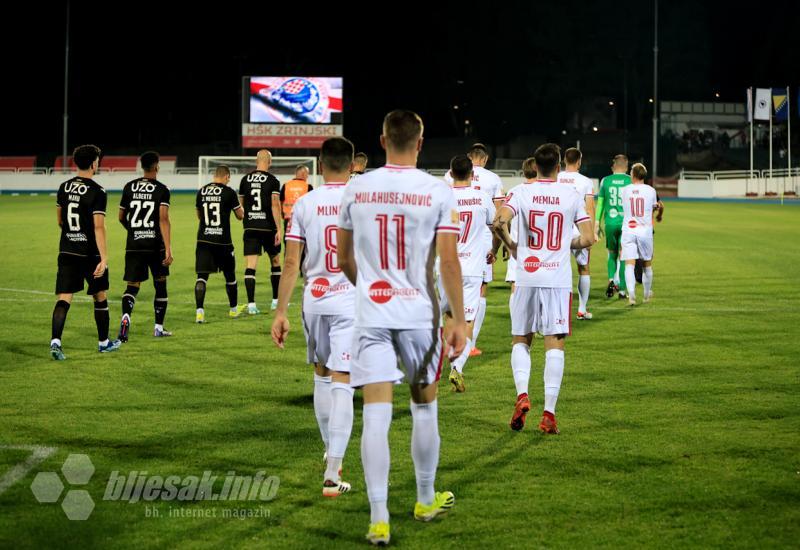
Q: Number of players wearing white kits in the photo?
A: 8